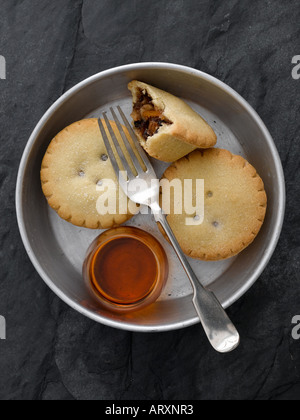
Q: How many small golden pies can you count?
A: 3